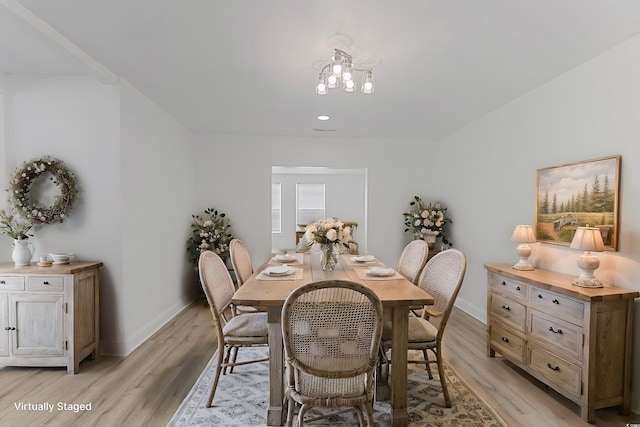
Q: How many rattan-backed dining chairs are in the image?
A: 5